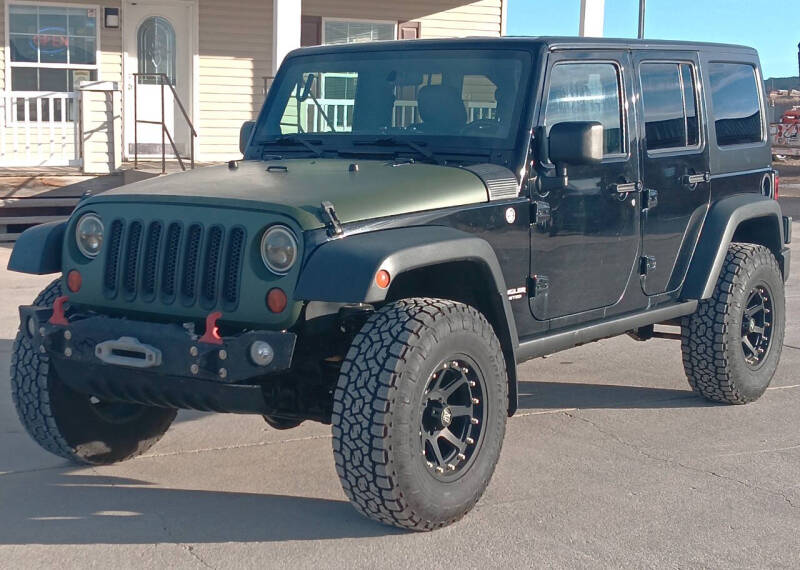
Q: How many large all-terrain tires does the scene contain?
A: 3